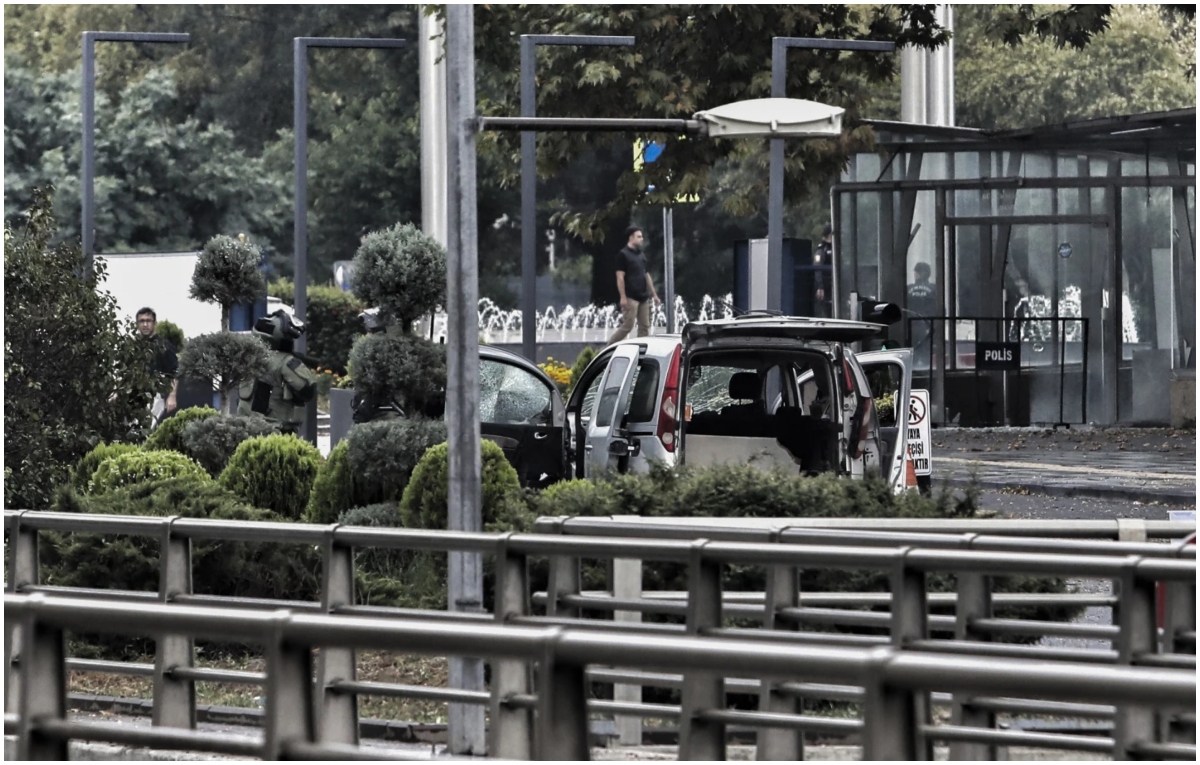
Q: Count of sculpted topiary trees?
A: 2